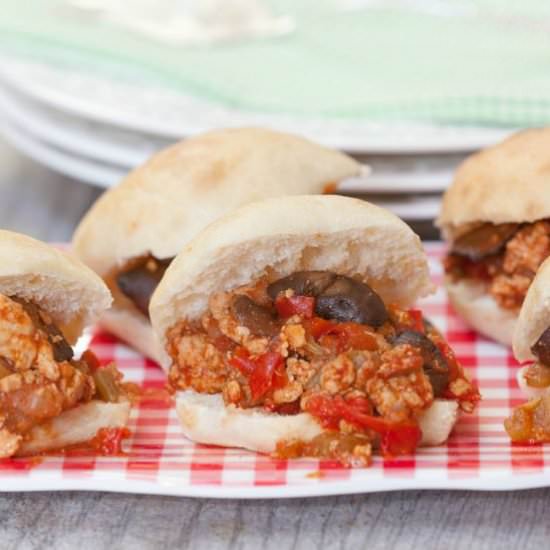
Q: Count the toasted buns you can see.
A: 5